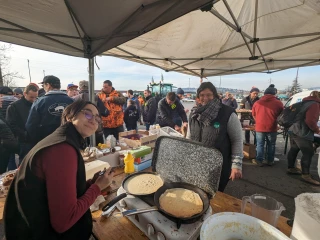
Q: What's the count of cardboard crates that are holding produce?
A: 1